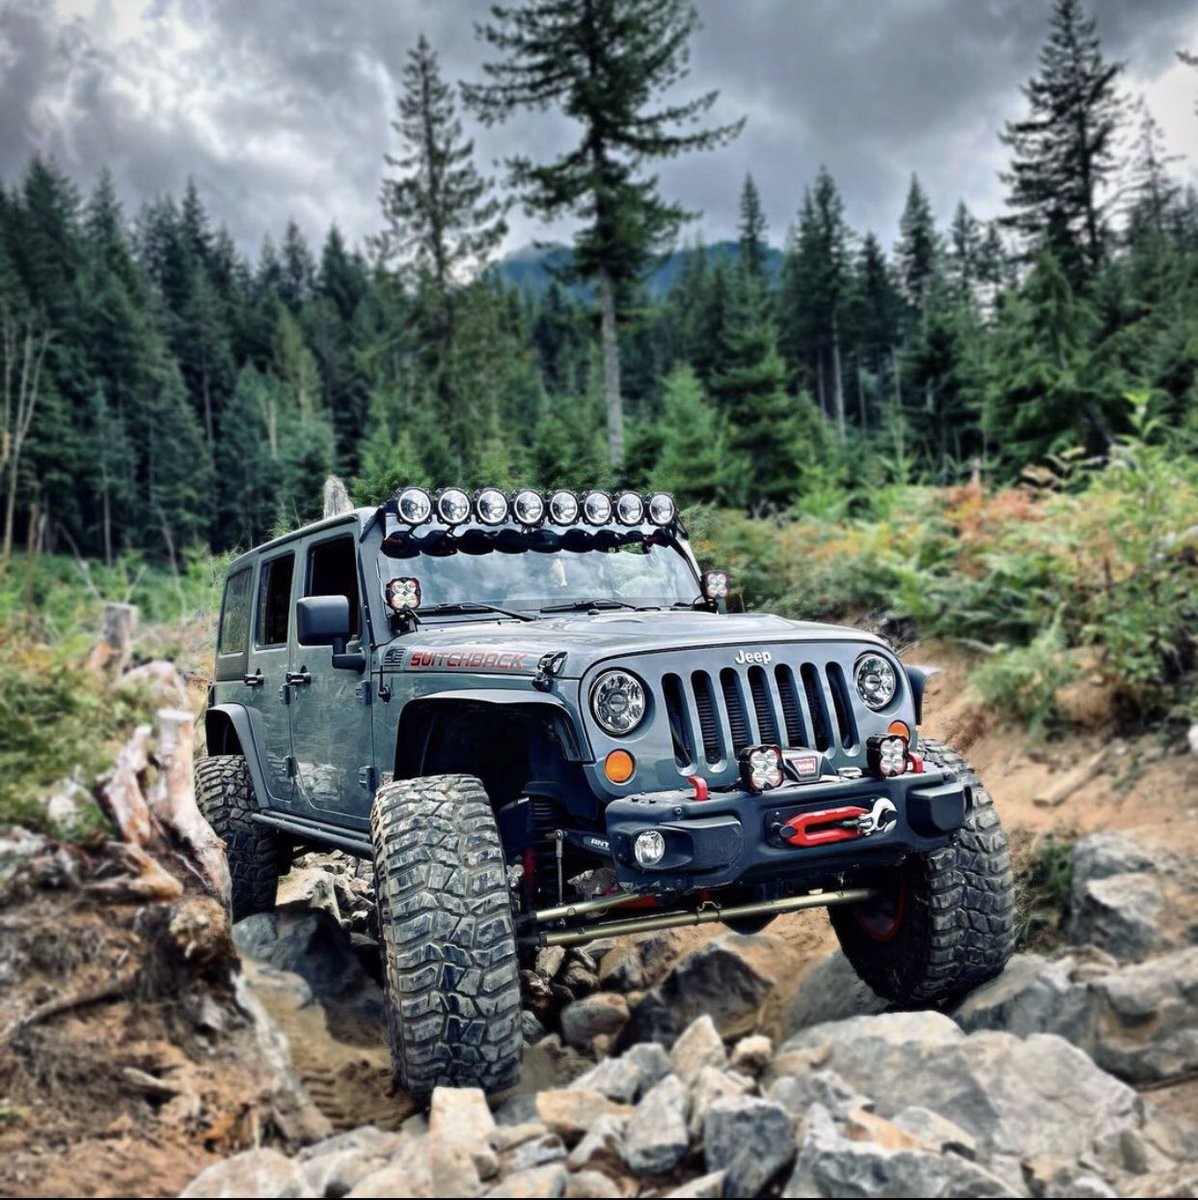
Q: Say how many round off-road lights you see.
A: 8